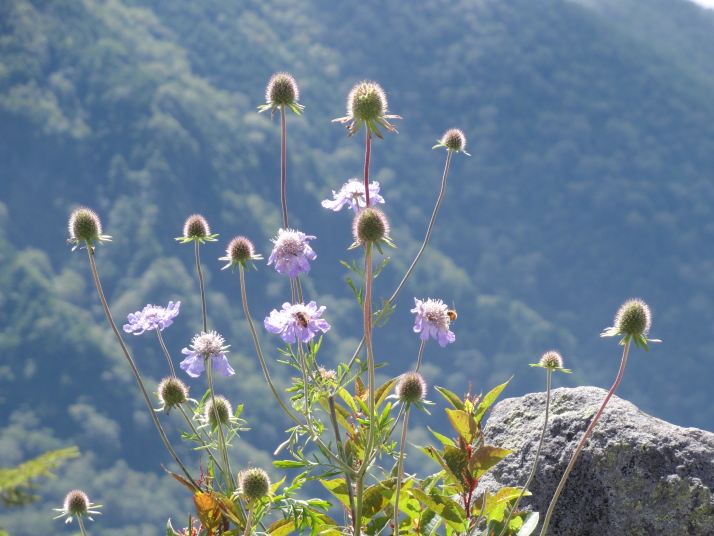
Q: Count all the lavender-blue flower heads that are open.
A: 6